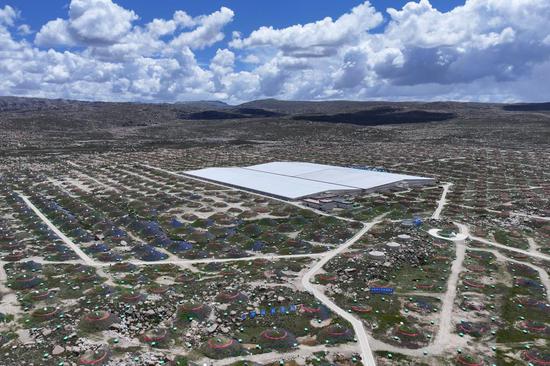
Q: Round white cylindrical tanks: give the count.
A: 3